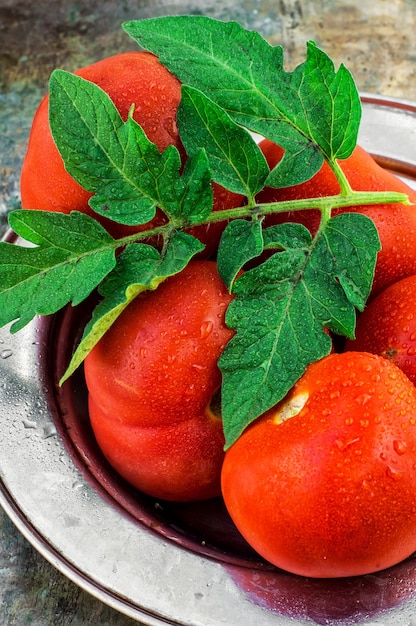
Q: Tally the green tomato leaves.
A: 7